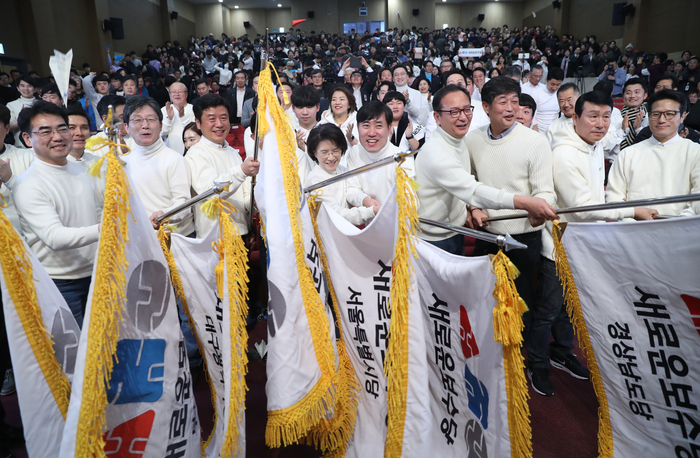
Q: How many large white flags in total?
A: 7